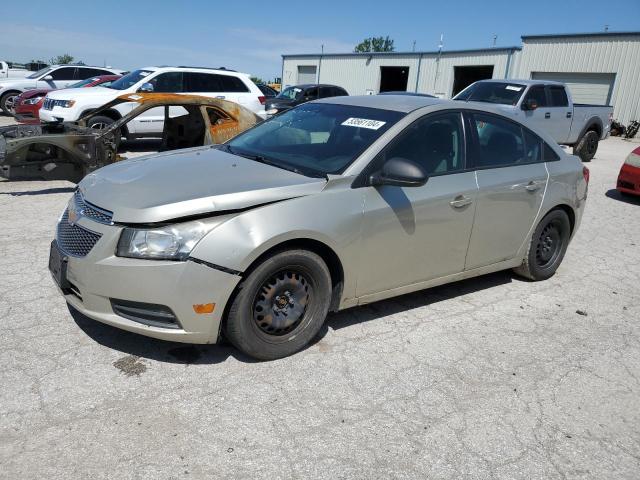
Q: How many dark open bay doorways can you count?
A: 2